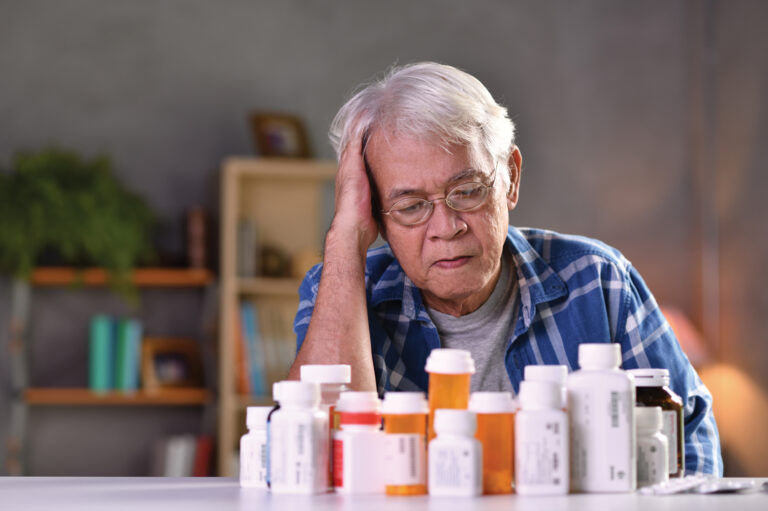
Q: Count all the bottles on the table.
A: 13